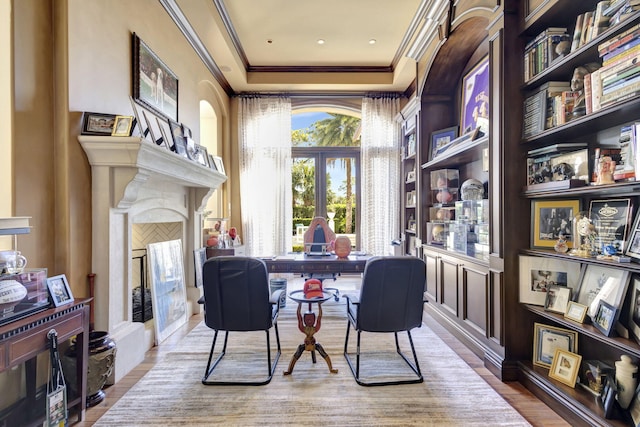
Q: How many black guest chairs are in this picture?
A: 2